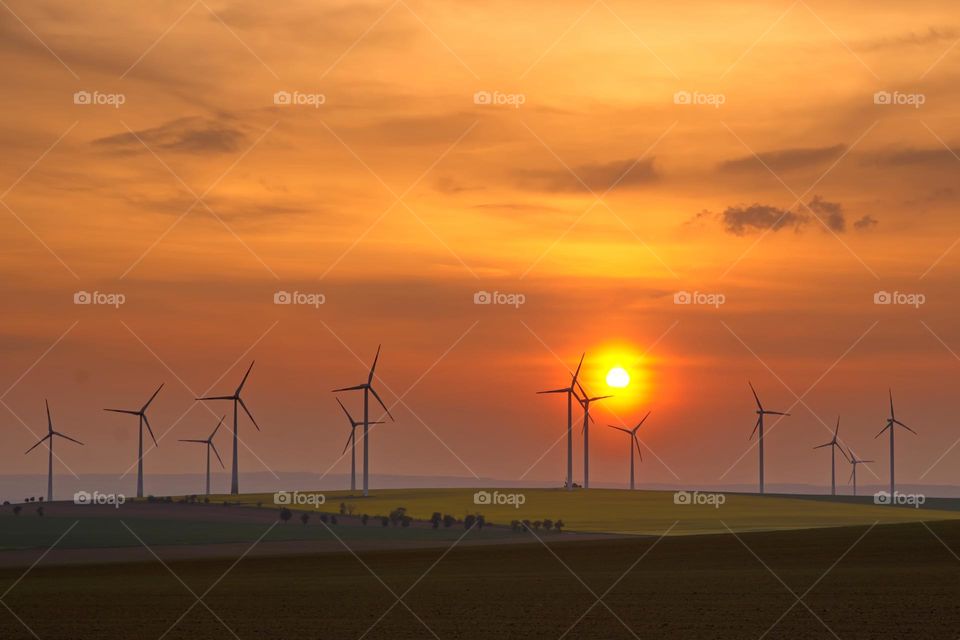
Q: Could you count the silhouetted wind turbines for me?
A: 13